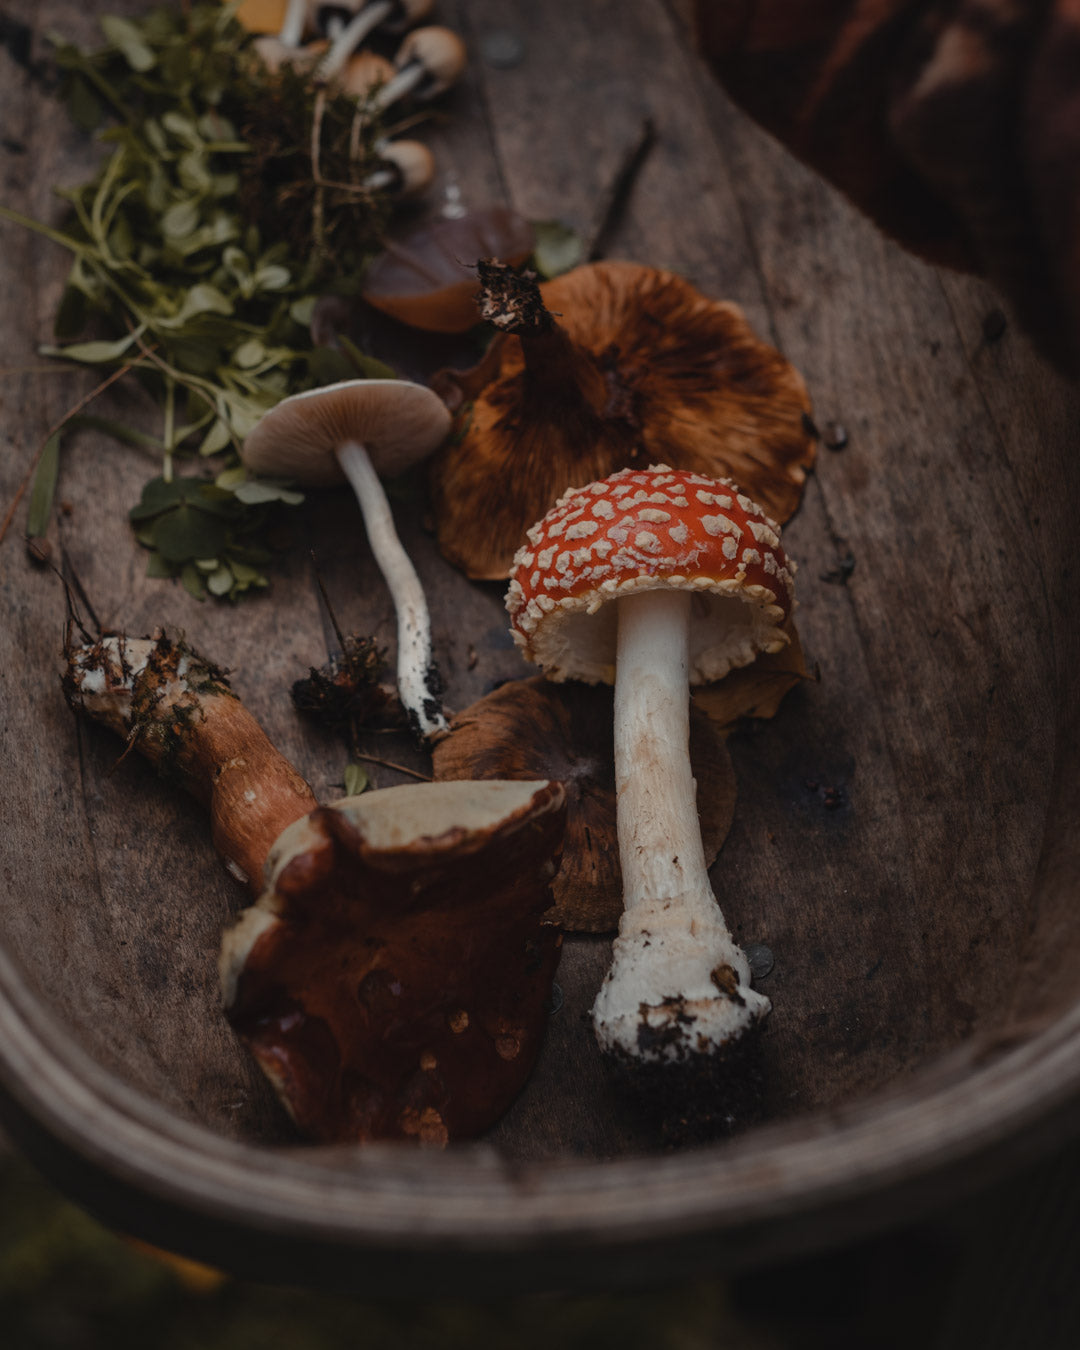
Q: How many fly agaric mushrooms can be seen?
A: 1